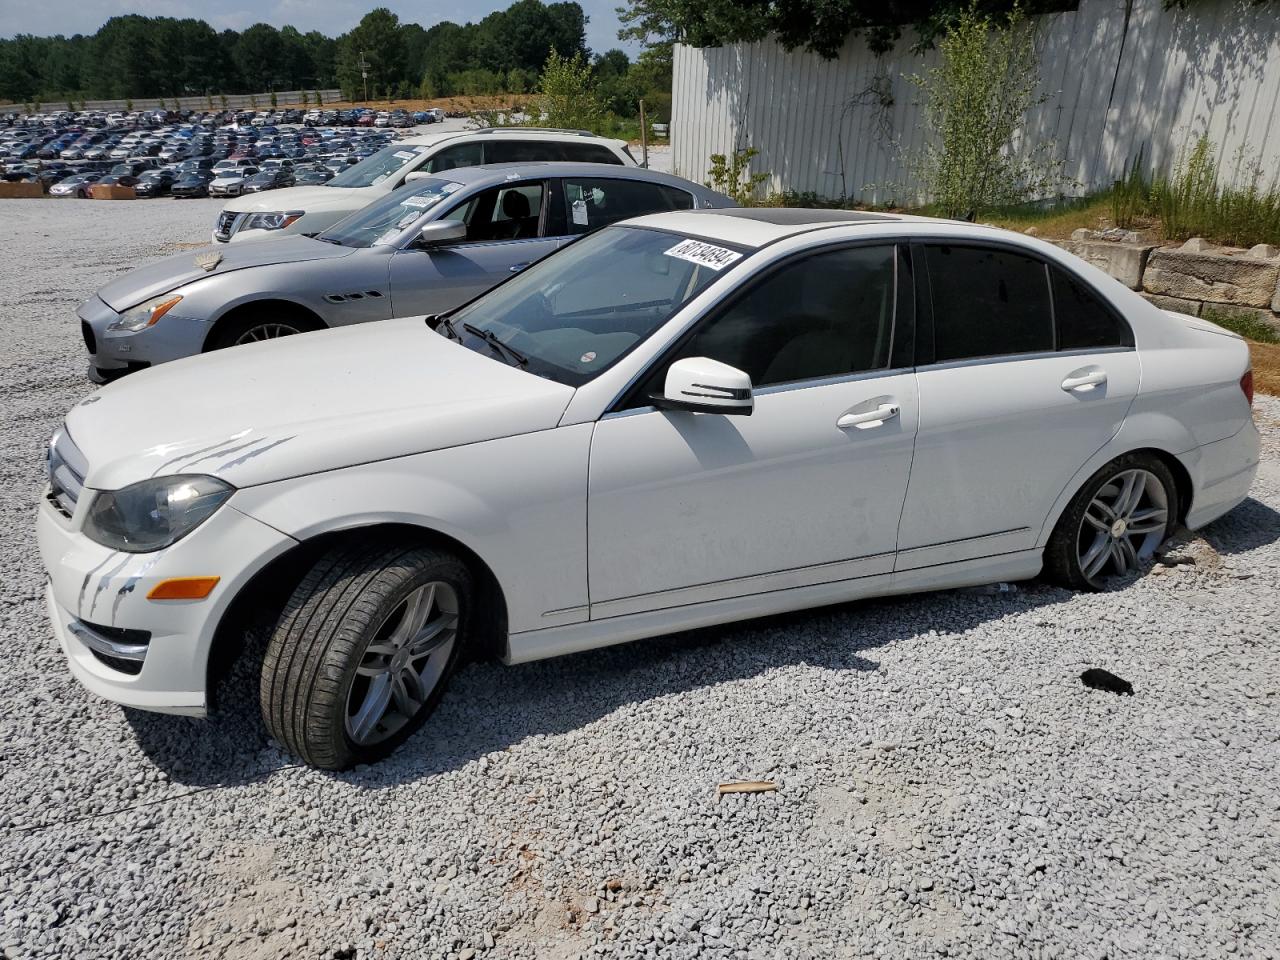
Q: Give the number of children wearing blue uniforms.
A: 0